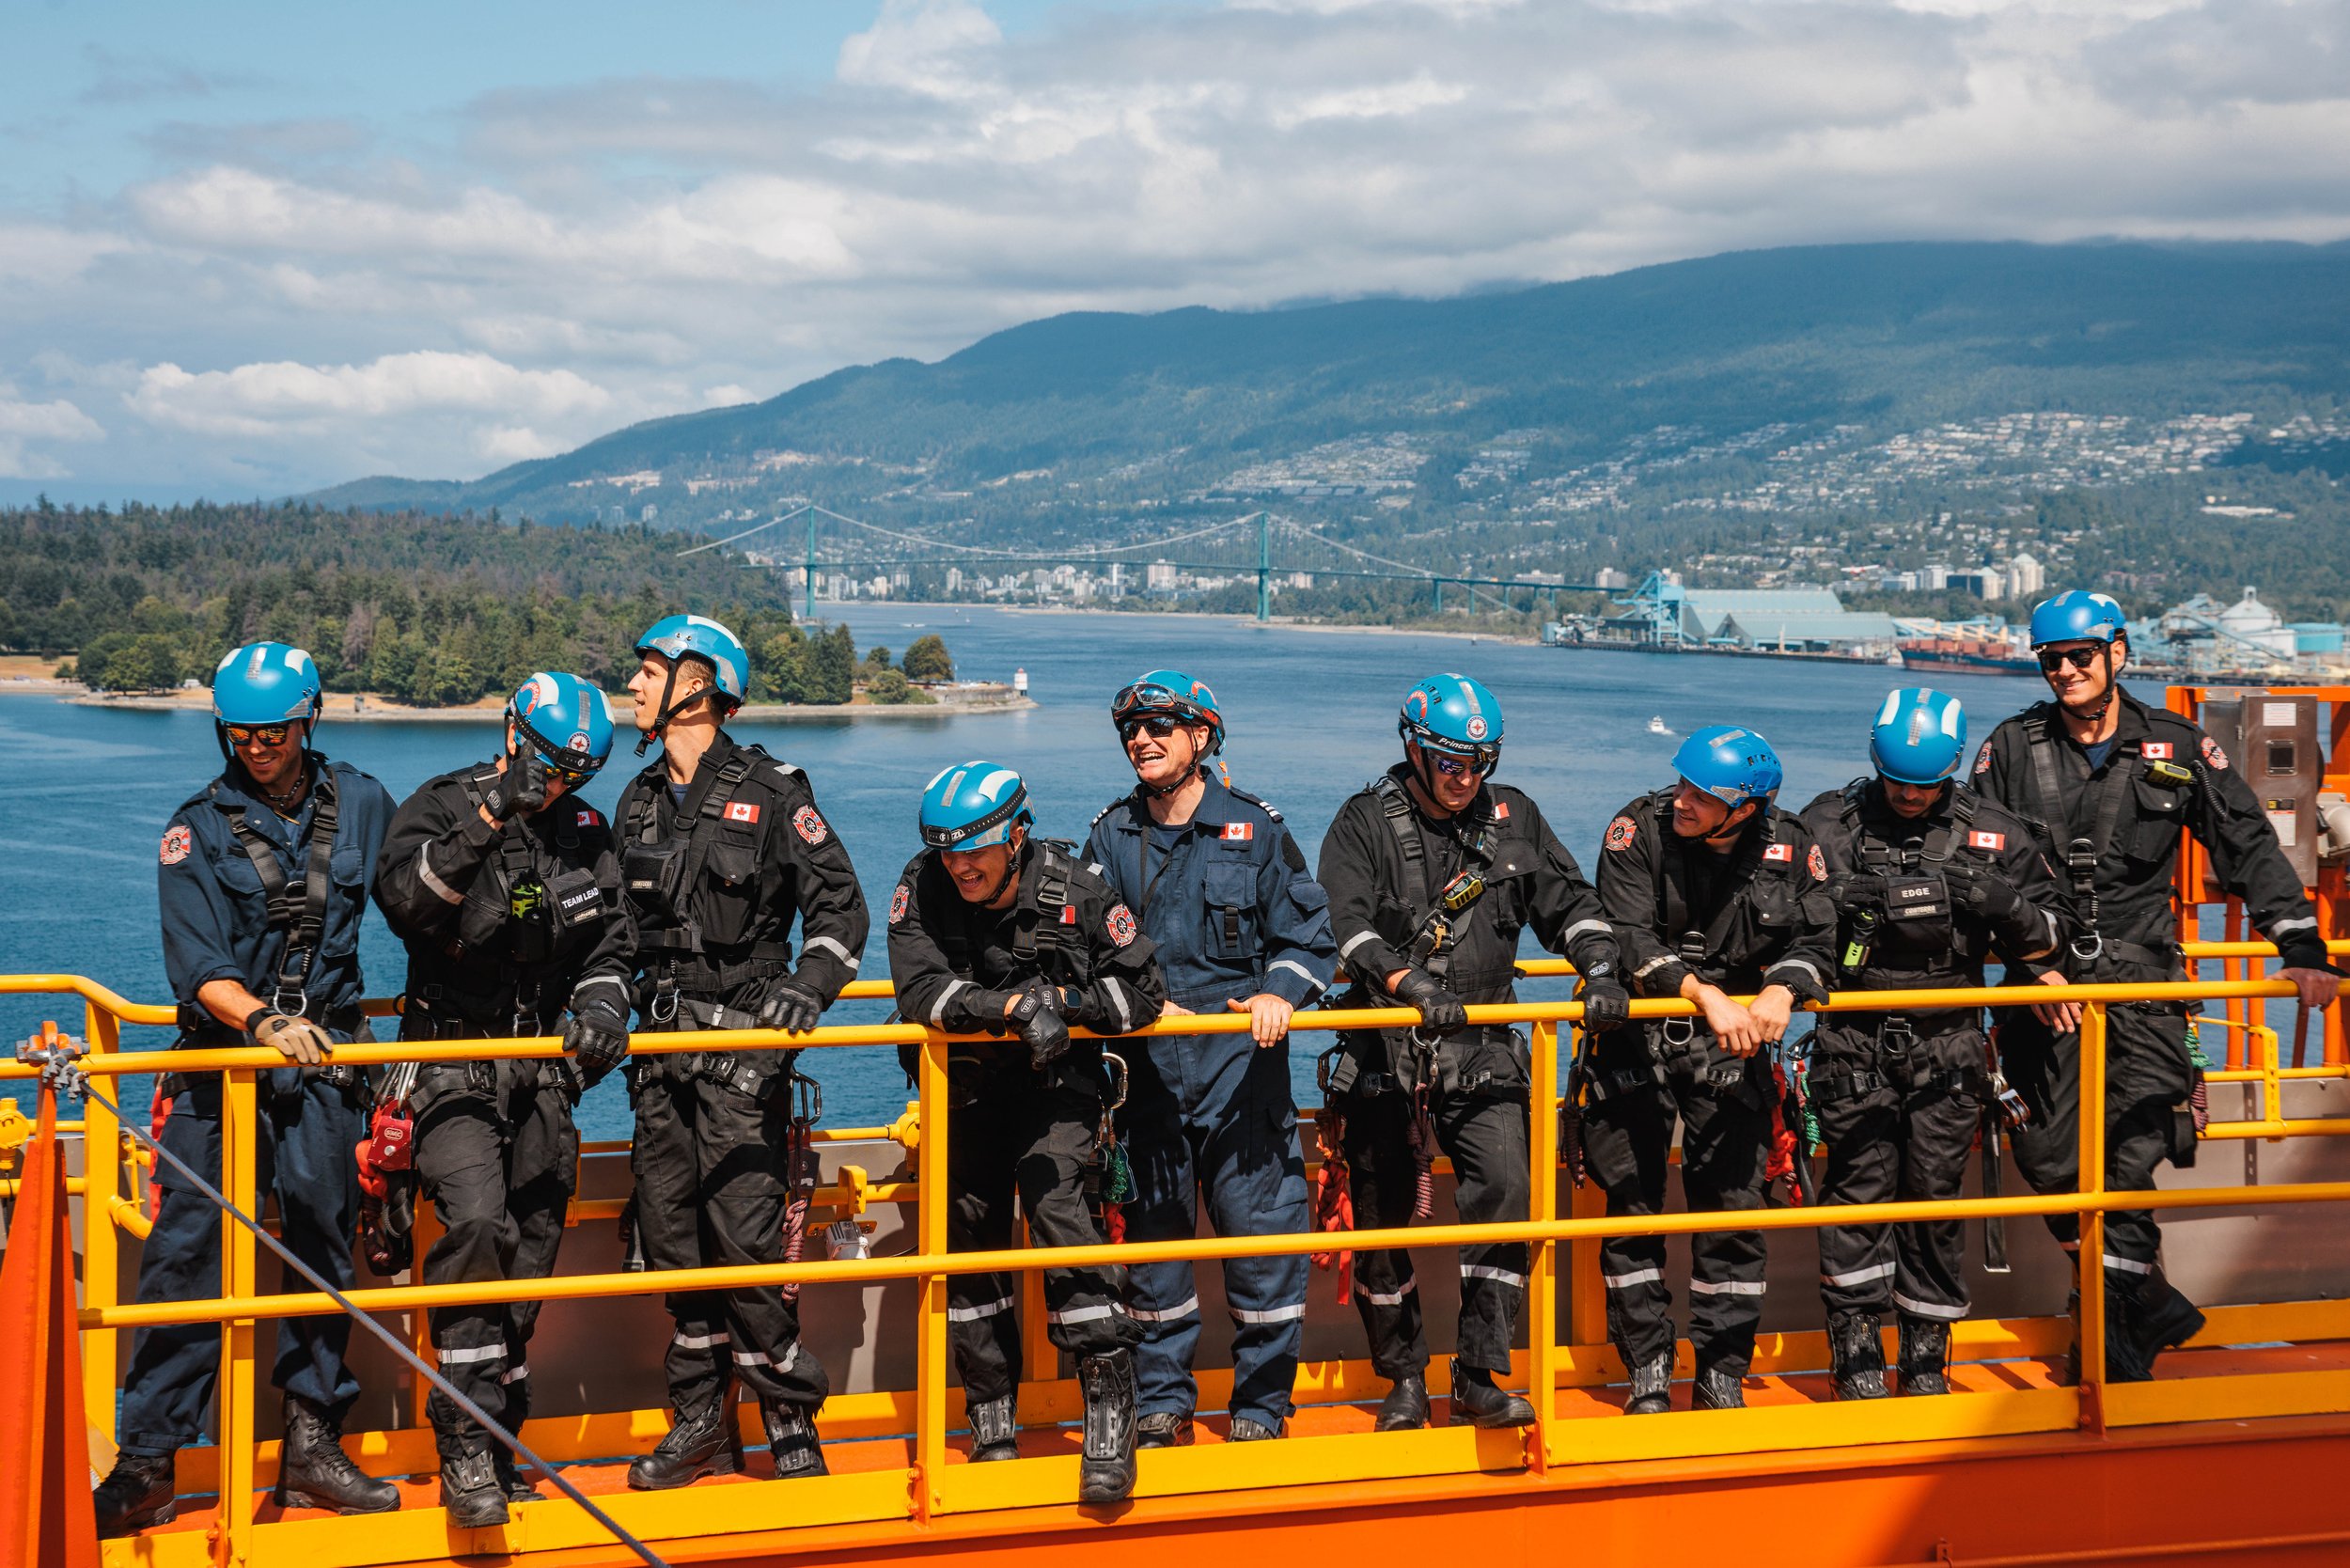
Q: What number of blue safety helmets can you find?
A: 9